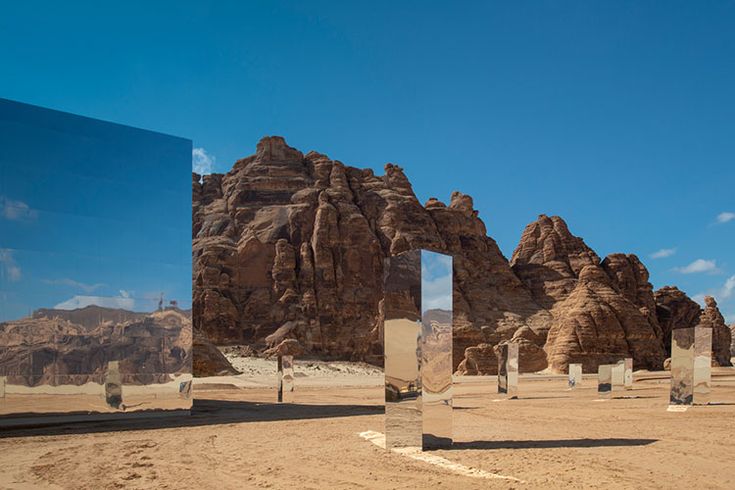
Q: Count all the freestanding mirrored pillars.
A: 7